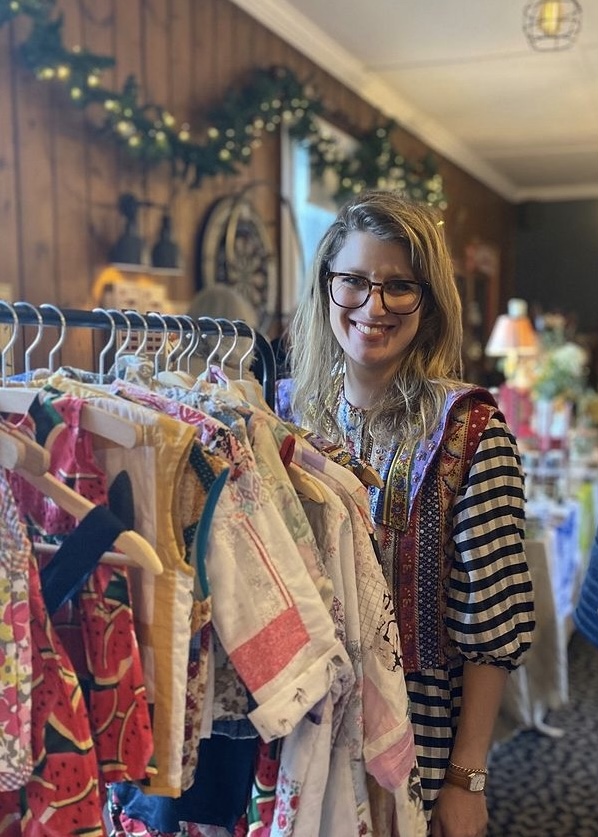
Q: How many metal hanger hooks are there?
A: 13